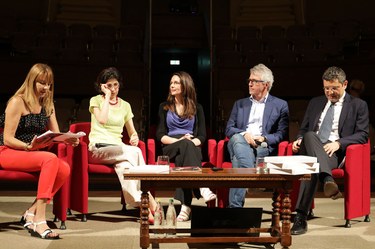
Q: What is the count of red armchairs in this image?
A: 5